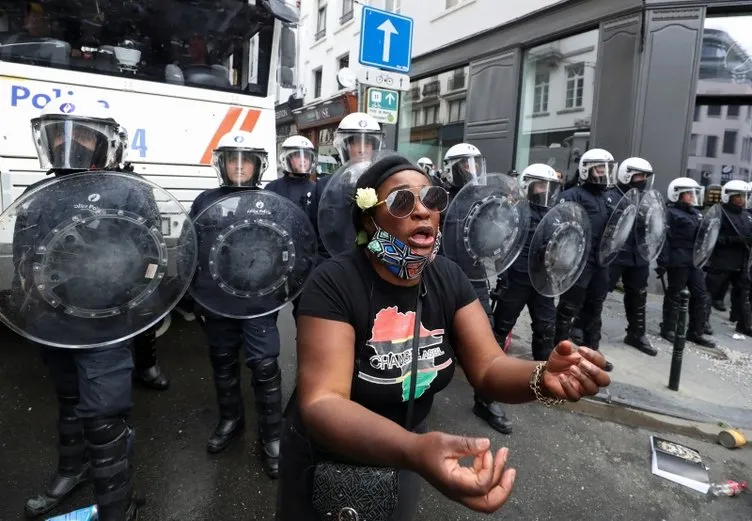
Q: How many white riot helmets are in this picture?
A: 11